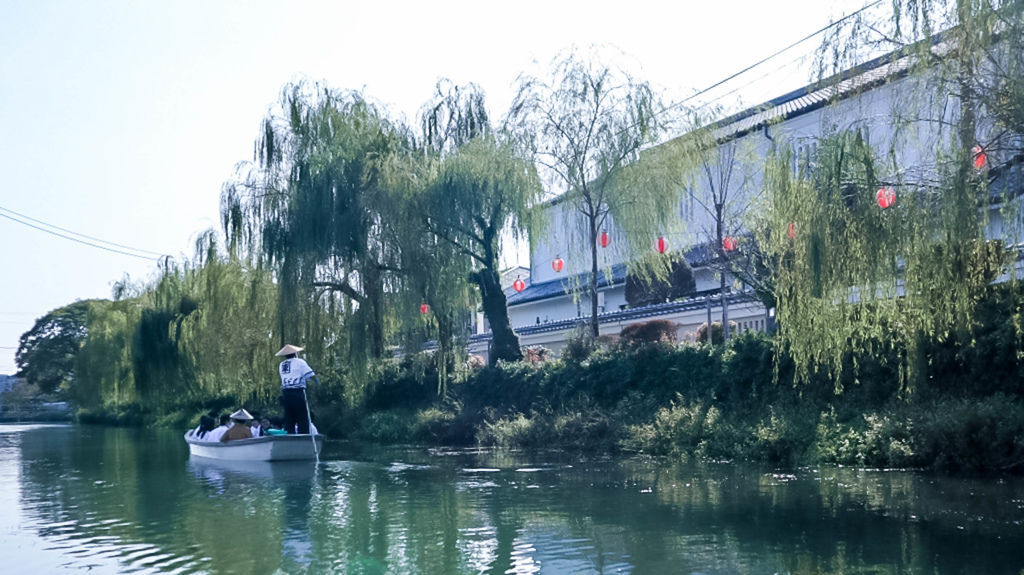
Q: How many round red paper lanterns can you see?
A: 9